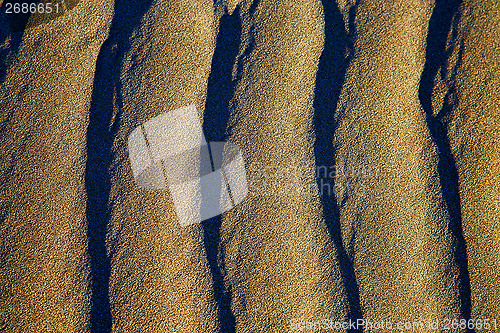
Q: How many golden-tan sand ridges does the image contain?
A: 5